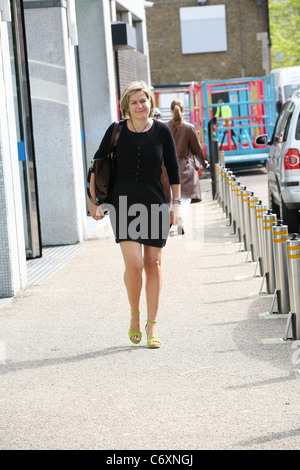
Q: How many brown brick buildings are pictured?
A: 1